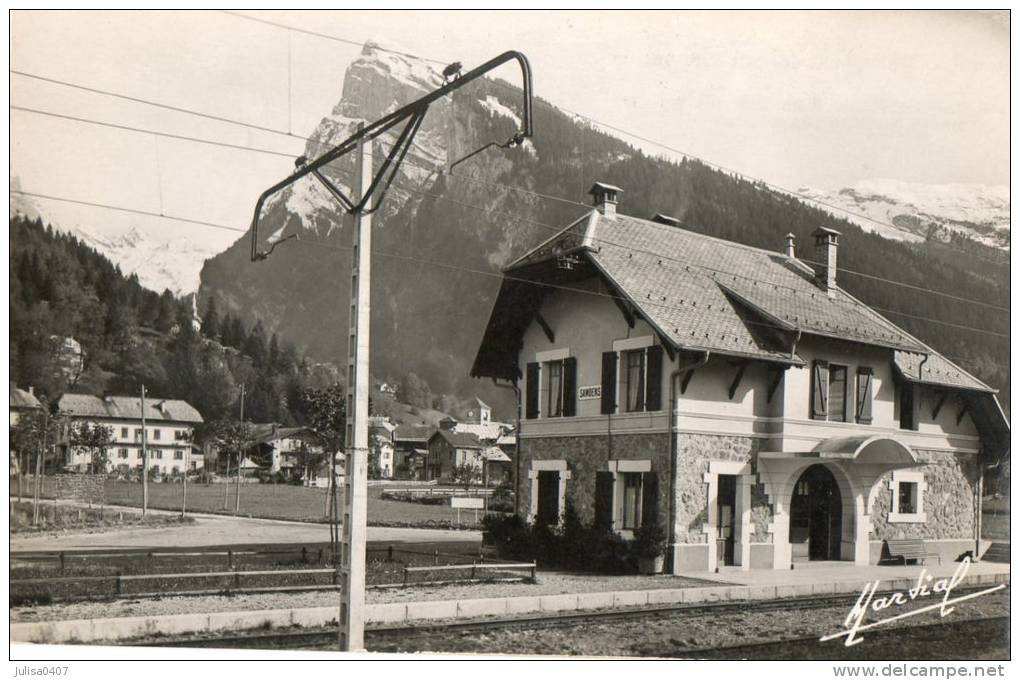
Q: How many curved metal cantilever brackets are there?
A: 2